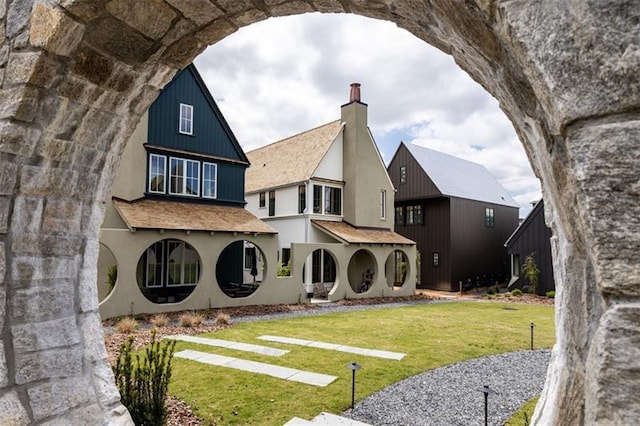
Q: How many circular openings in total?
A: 6